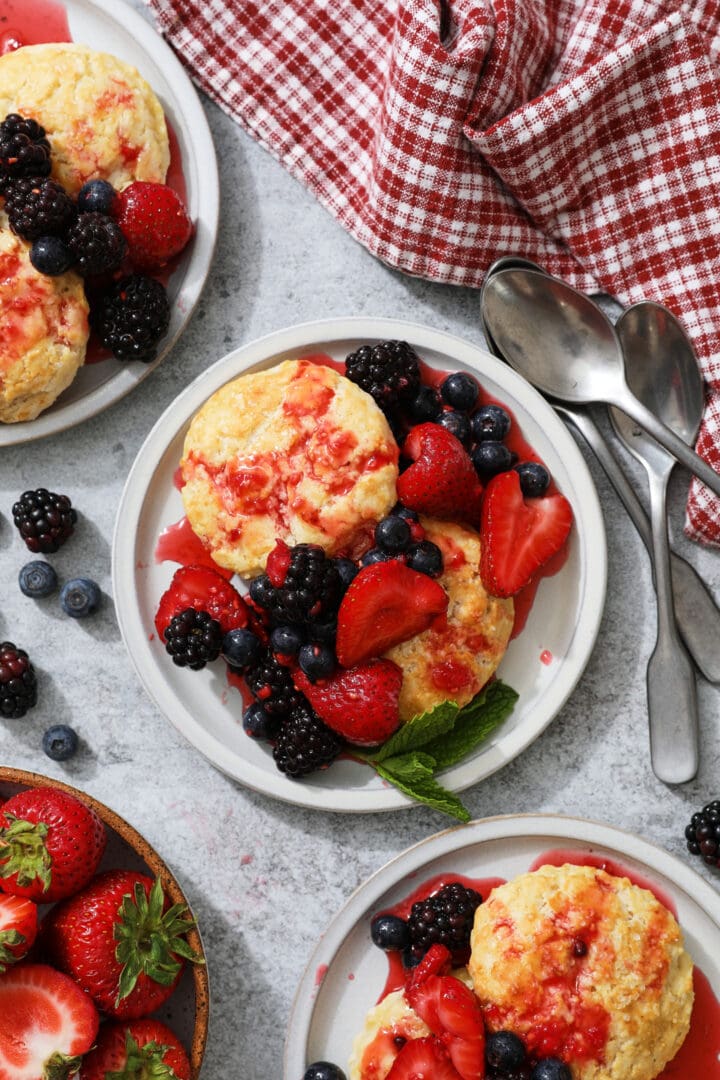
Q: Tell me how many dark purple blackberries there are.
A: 13